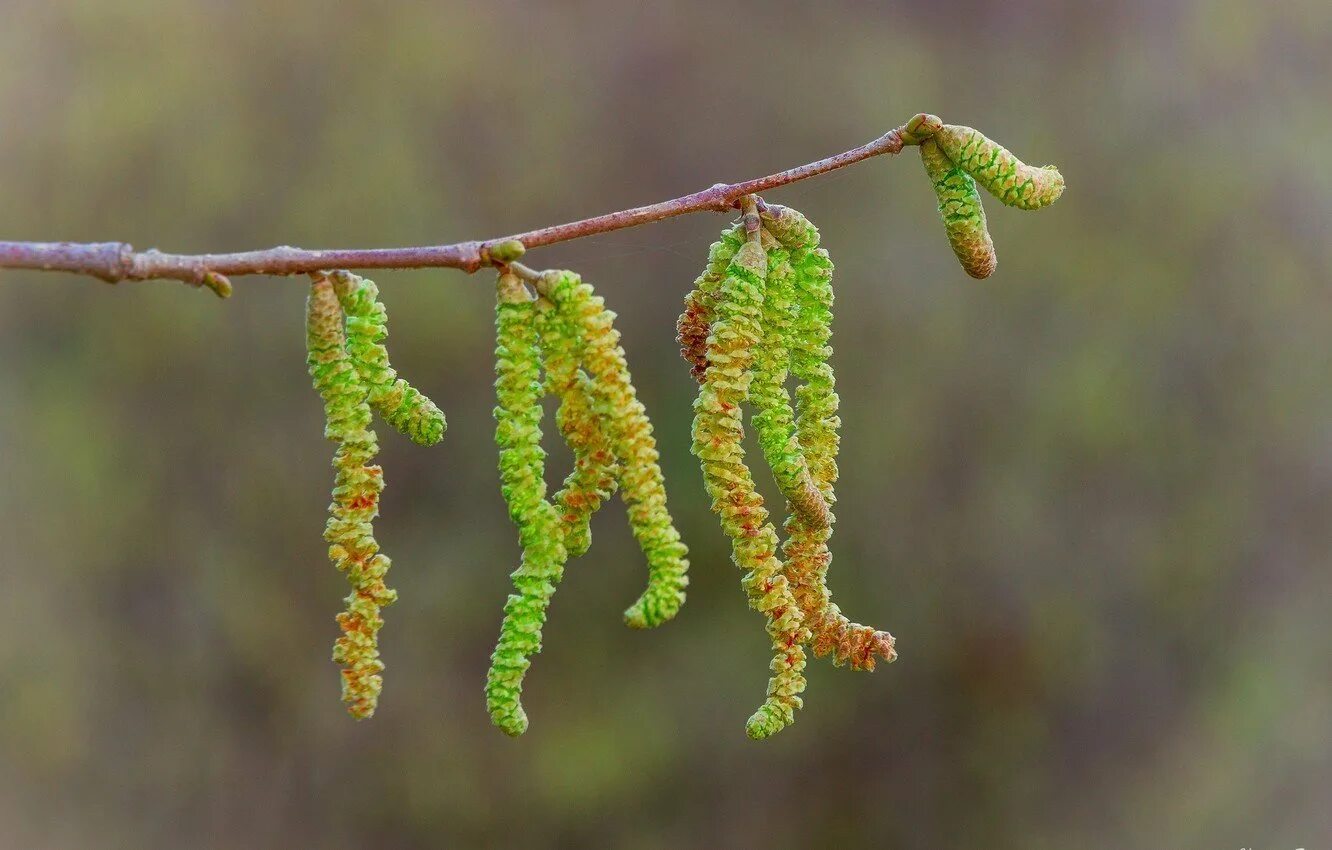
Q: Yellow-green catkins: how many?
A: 11